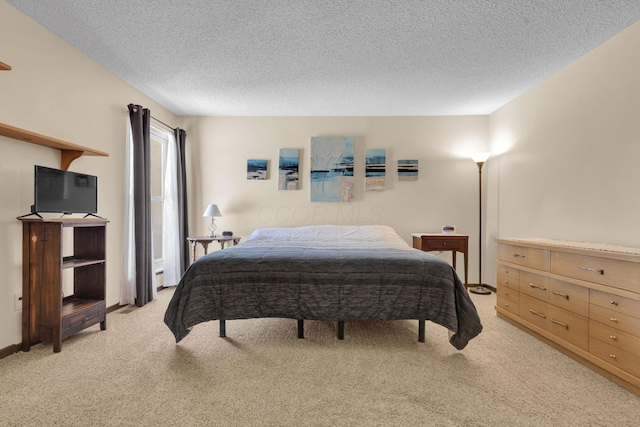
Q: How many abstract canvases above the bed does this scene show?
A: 5